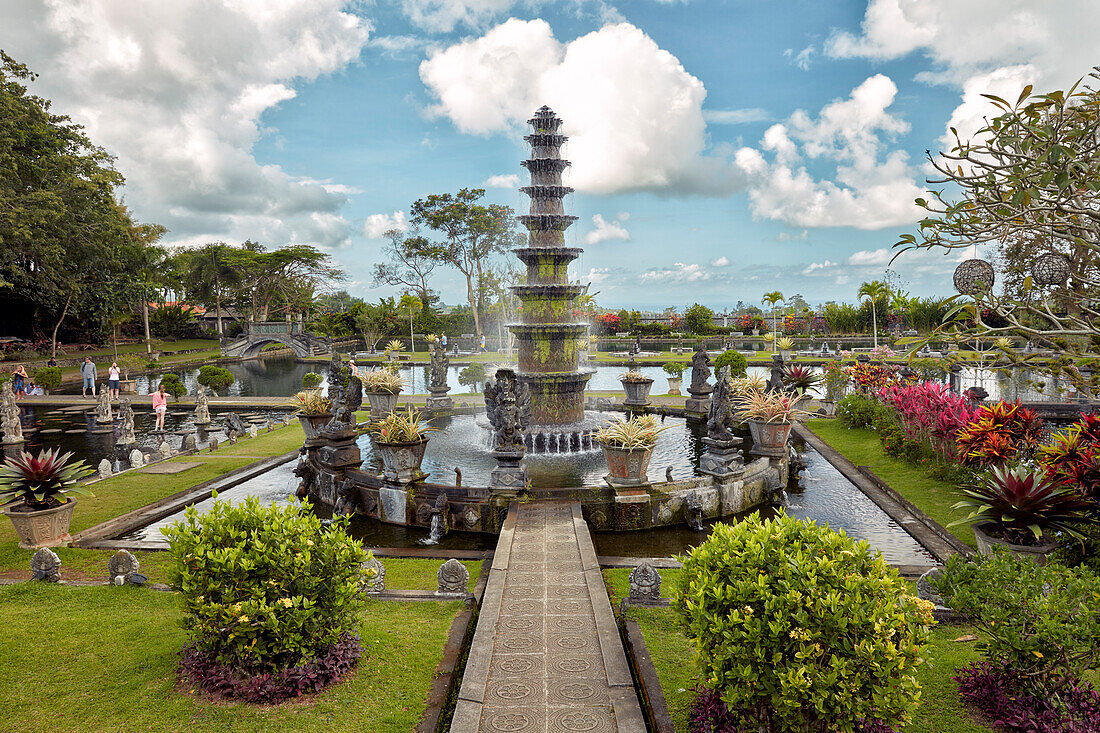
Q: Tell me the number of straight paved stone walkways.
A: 1